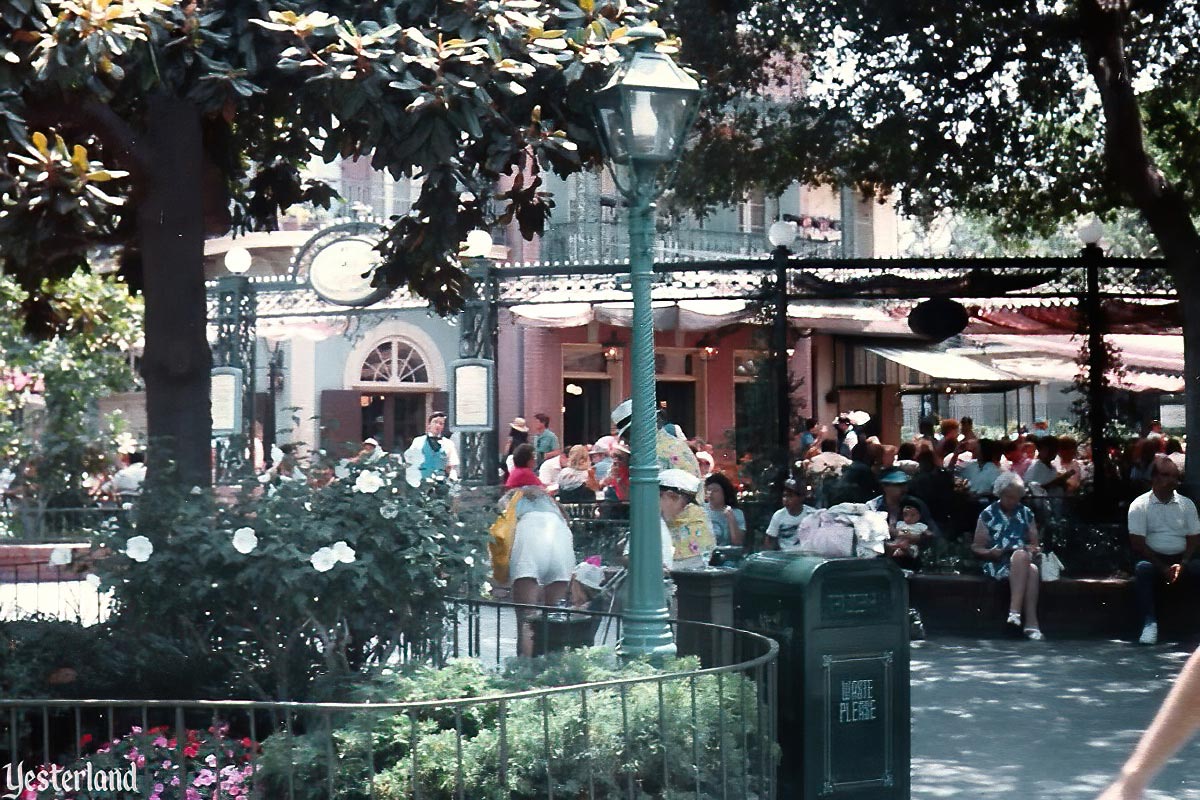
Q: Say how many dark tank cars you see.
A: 0